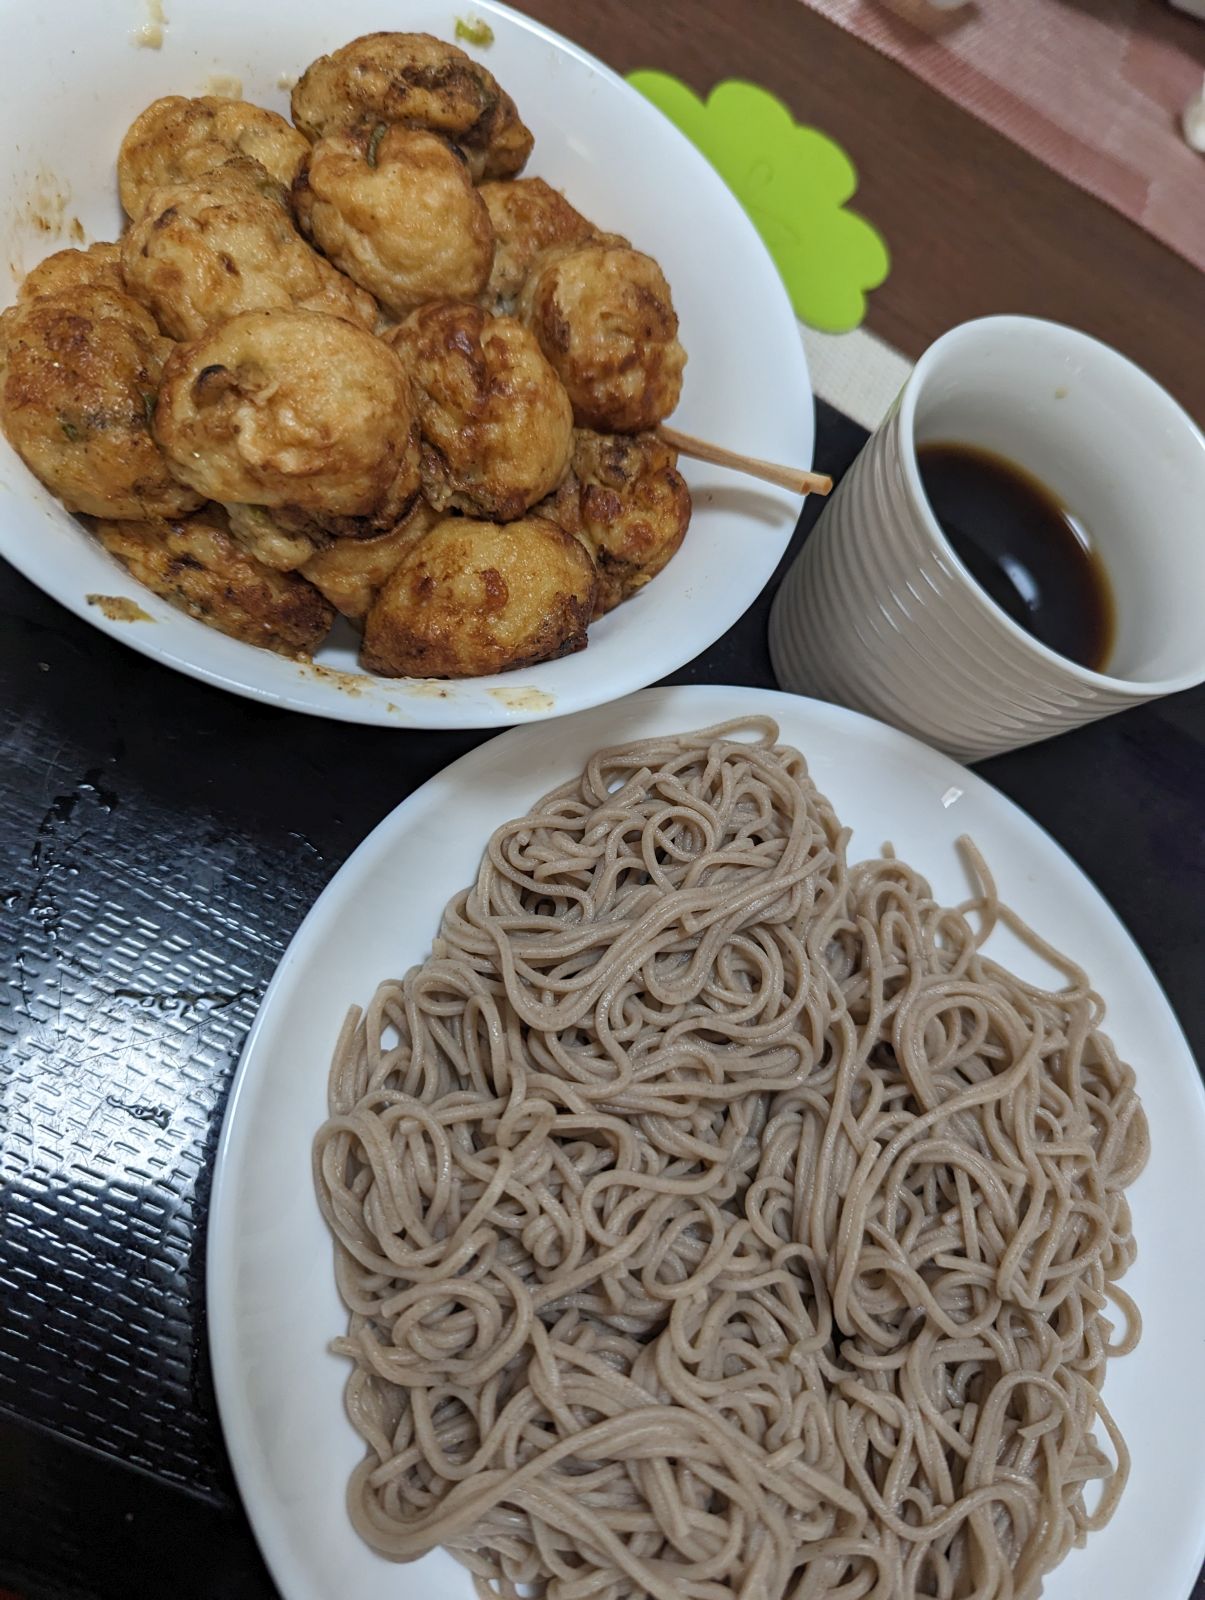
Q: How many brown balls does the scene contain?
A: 14